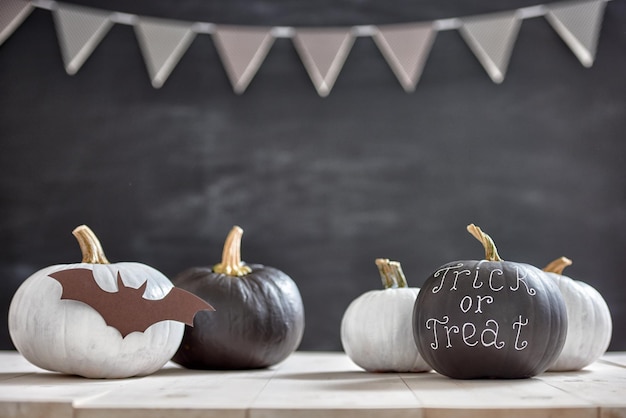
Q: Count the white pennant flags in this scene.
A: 4